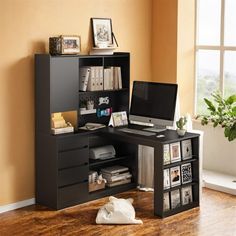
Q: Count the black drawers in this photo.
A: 4